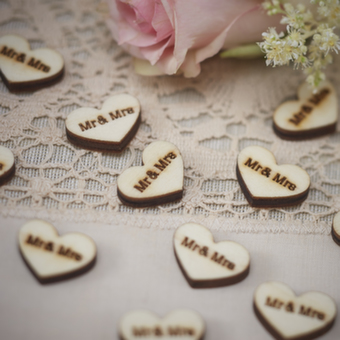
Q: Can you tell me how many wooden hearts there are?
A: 11